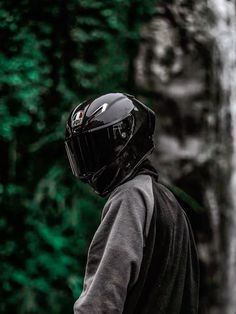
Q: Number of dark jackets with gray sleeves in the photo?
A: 1